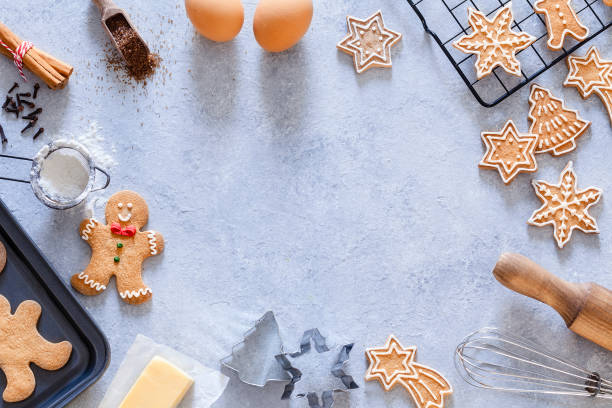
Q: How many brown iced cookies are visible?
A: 9